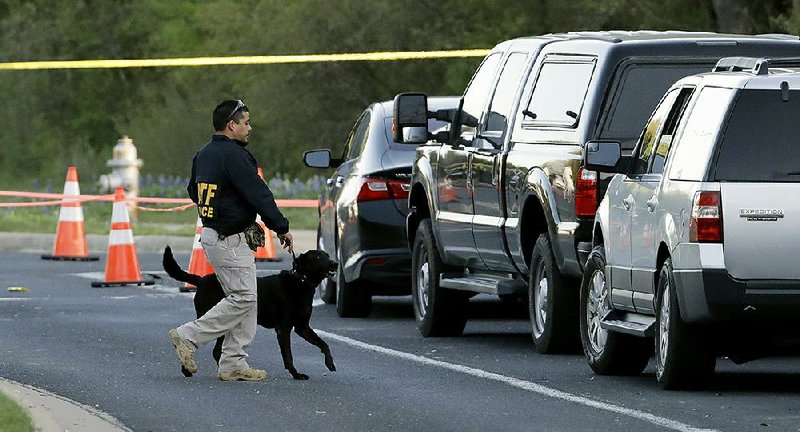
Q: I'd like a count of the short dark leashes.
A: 1